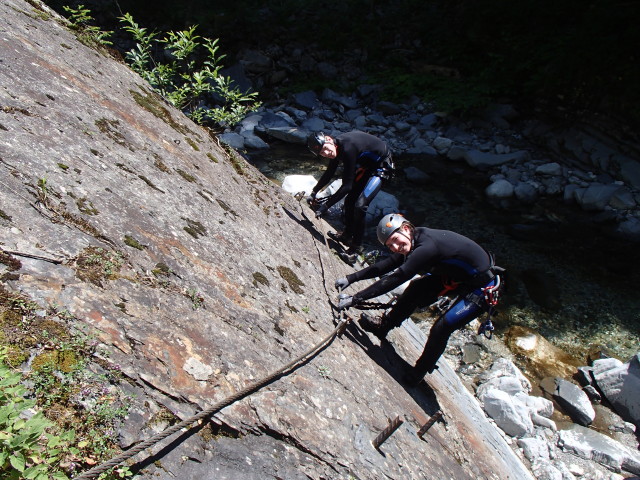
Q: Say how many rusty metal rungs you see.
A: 2